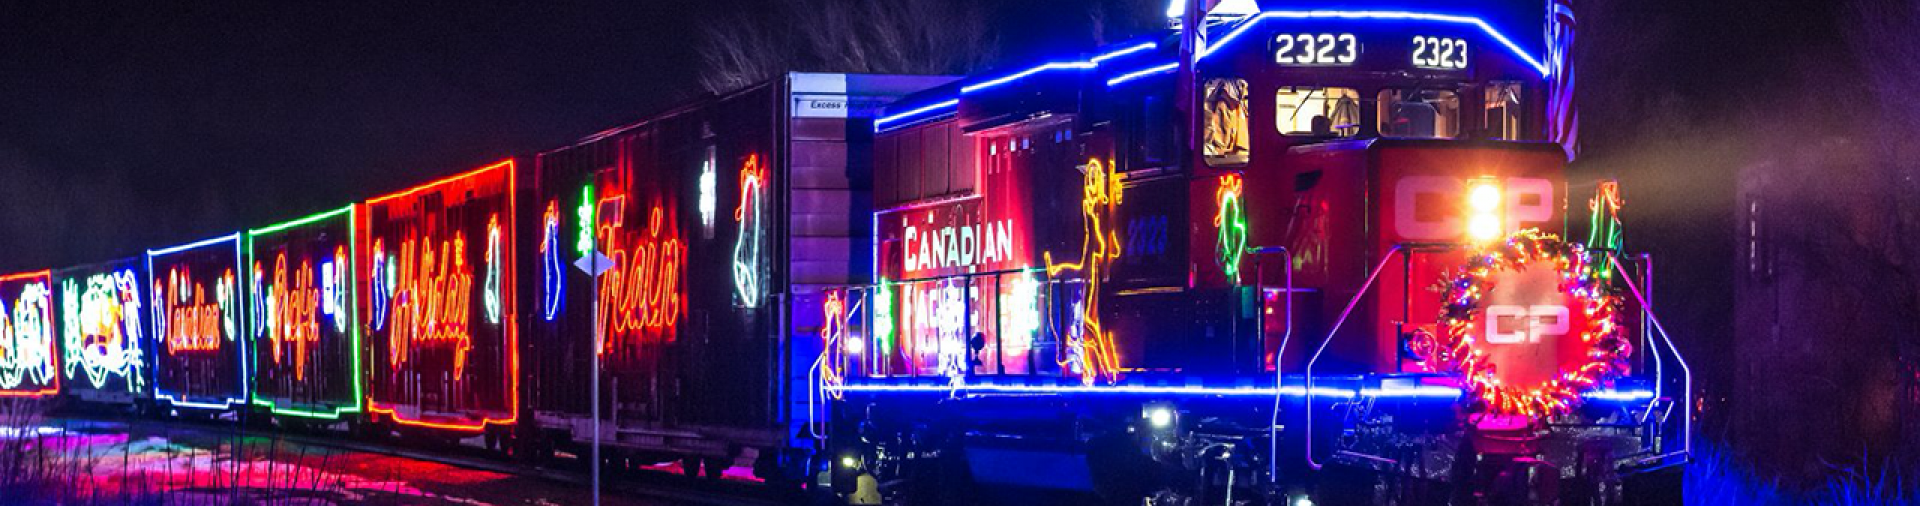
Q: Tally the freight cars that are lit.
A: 6